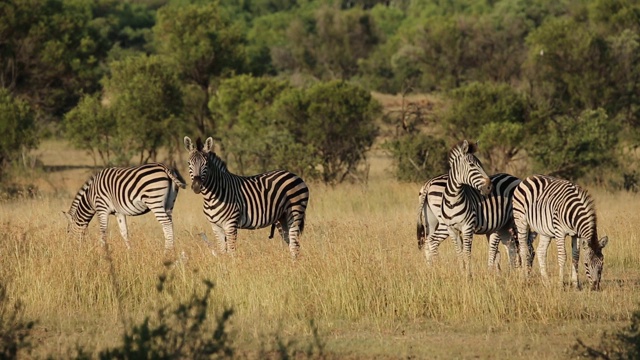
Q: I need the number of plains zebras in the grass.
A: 5